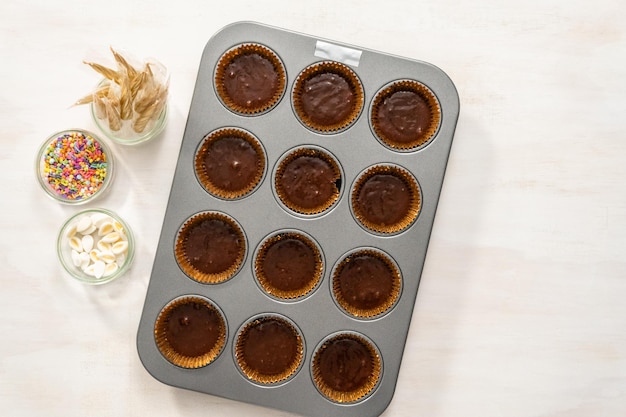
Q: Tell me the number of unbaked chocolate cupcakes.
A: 12